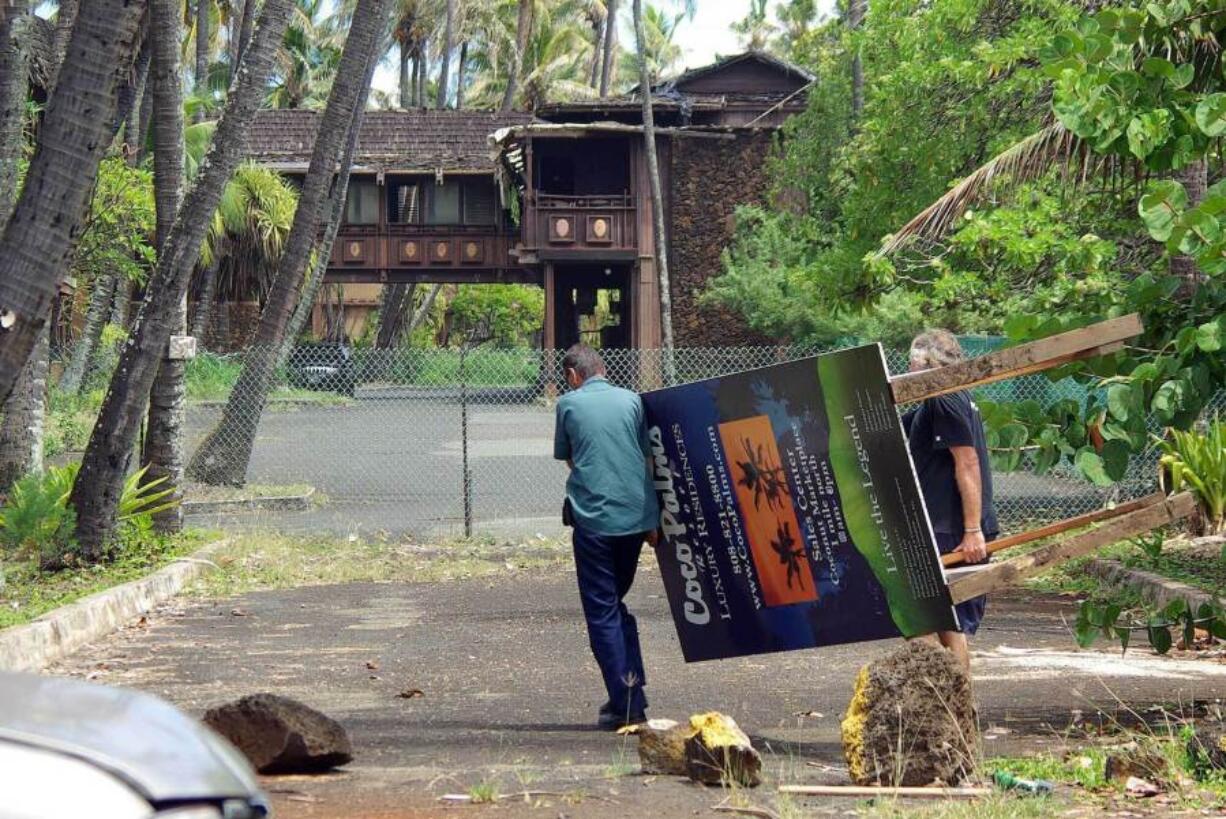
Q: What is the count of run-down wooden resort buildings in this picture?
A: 1